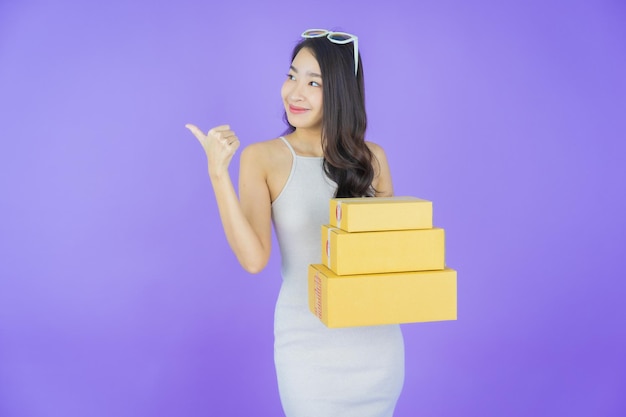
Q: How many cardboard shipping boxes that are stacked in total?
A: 3